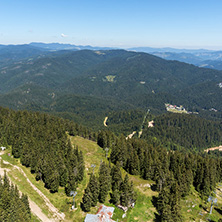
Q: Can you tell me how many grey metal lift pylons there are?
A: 4